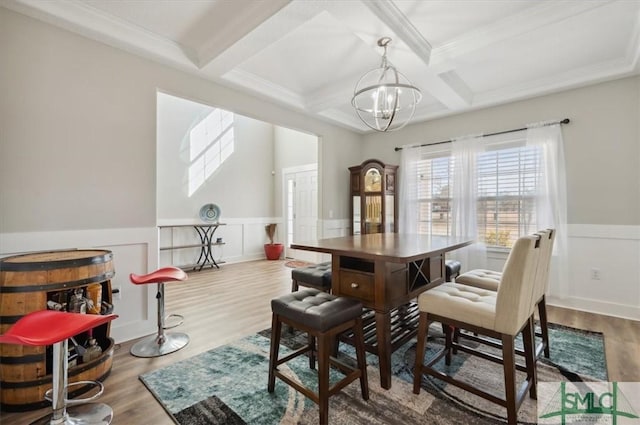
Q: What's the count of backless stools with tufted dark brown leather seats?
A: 3